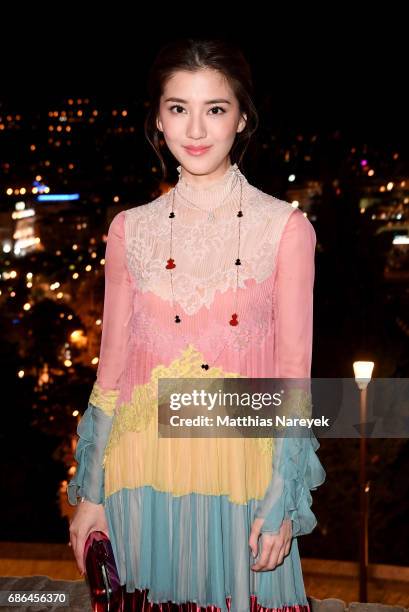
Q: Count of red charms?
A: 2